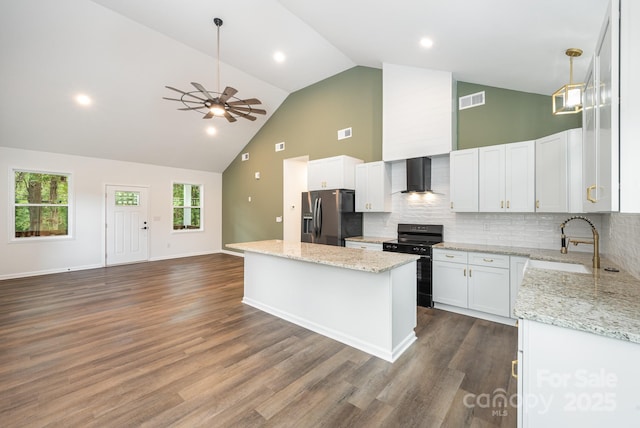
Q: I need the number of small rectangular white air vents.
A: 4